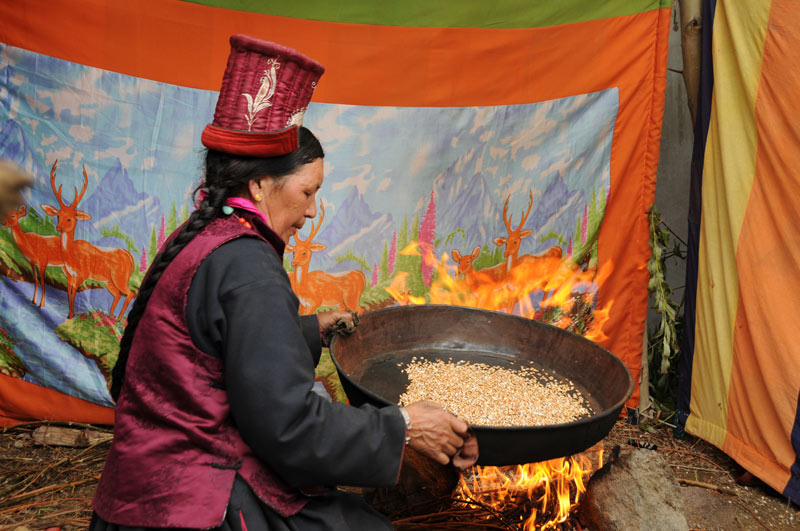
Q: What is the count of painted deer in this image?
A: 5